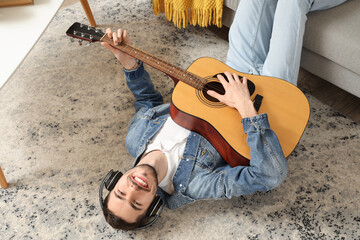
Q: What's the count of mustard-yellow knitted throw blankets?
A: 1